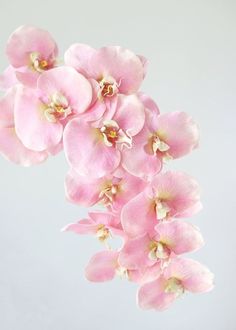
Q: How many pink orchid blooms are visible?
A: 11